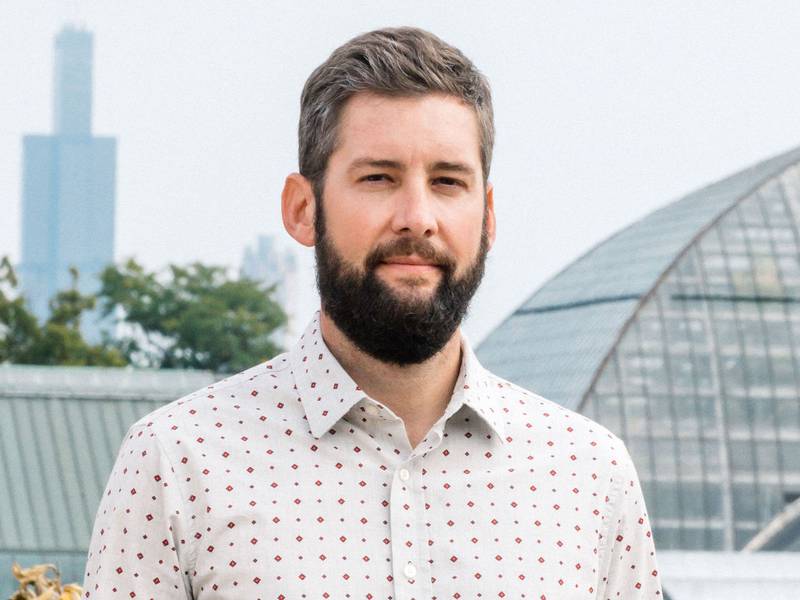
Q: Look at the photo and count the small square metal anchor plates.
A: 0